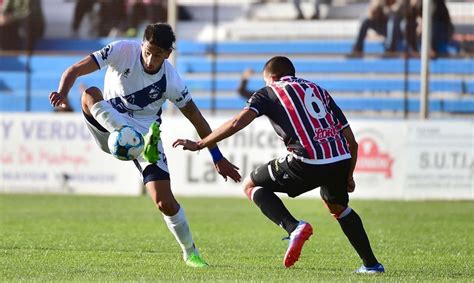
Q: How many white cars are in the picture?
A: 0